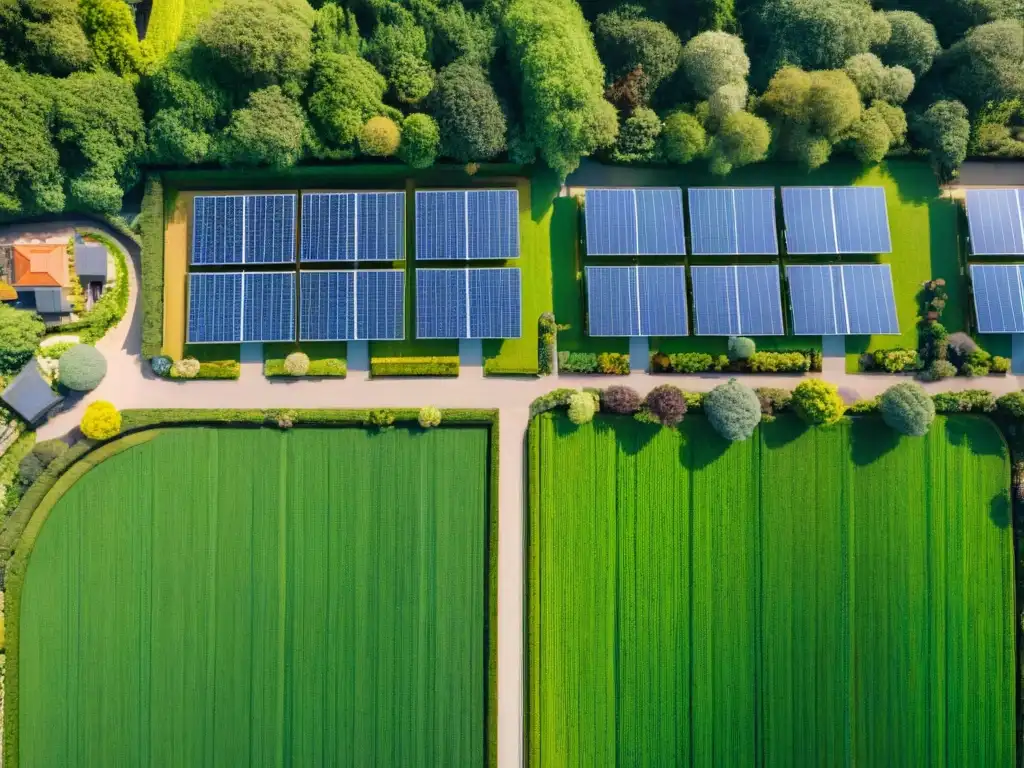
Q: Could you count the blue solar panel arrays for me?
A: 14